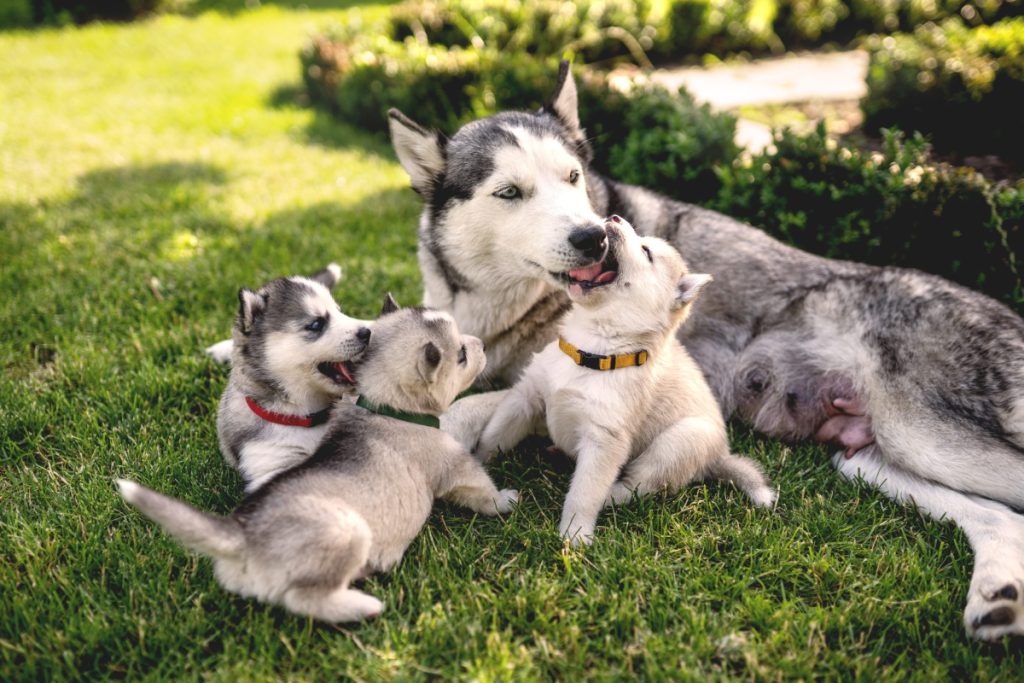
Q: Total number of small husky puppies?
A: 3